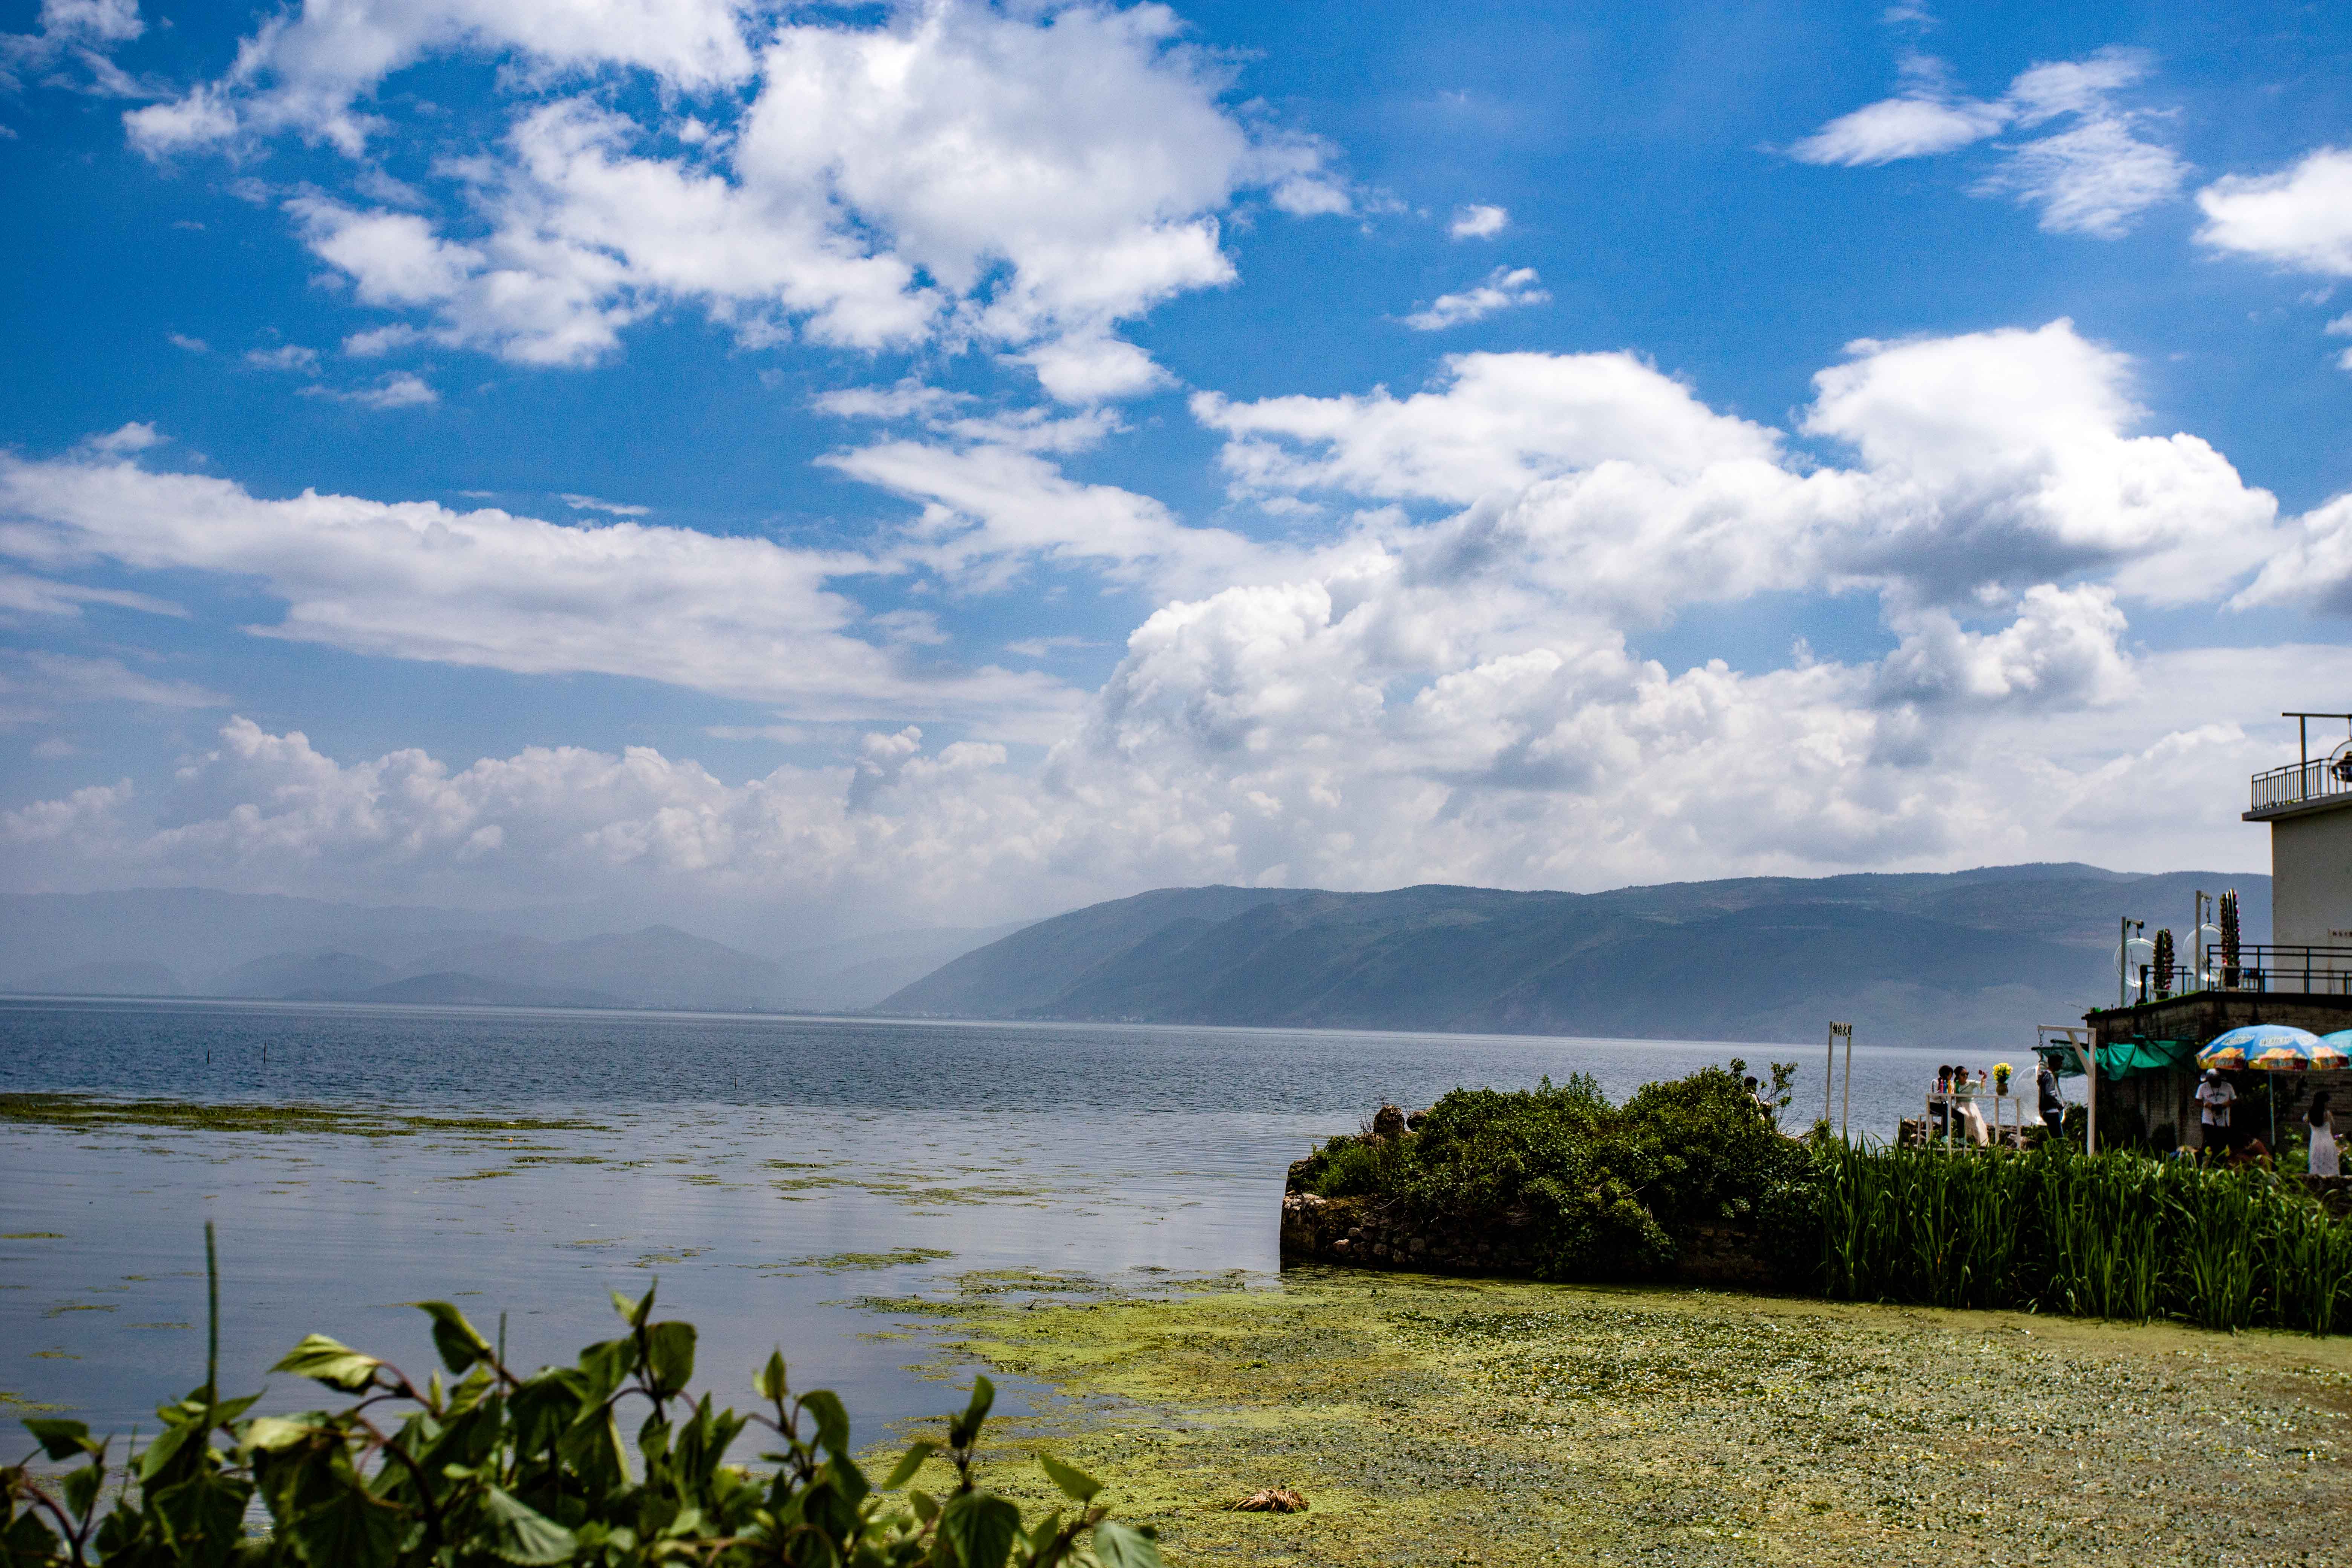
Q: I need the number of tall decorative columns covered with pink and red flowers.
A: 2